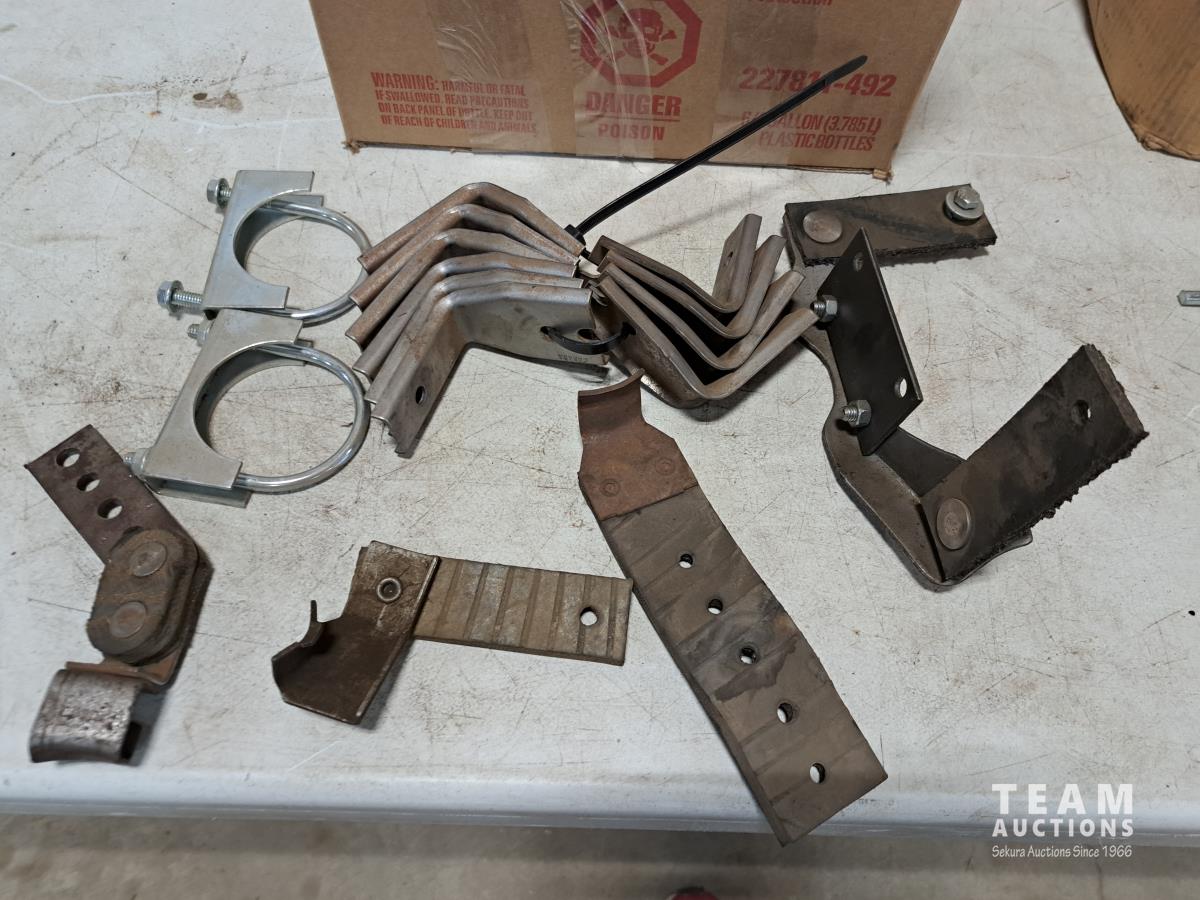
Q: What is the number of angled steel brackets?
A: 10